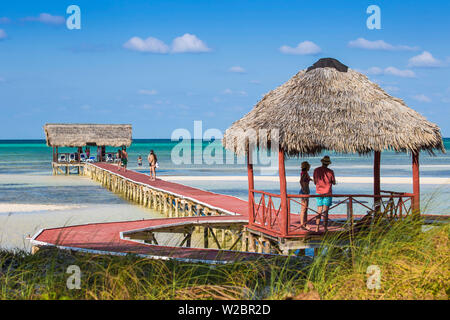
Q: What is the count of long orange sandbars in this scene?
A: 0